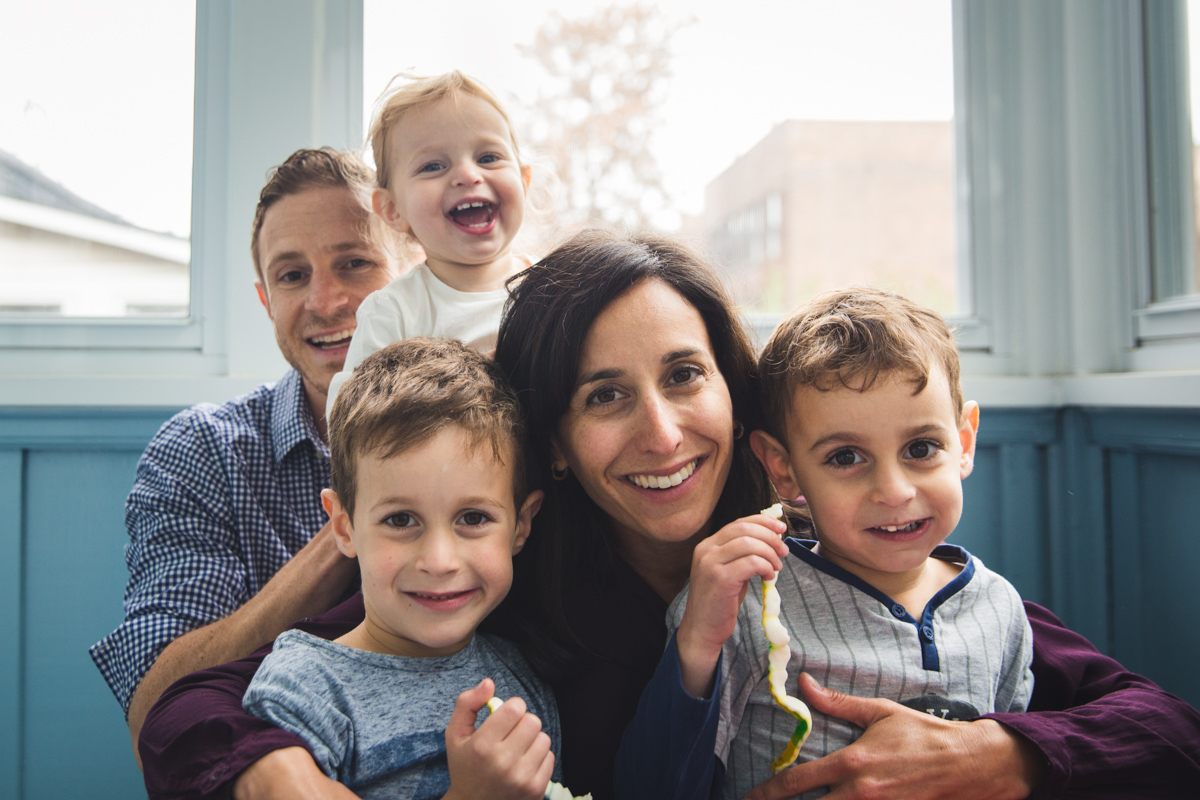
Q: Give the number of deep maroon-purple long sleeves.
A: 2